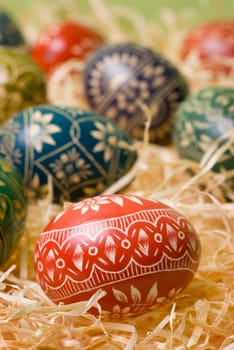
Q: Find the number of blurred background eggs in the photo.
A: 8